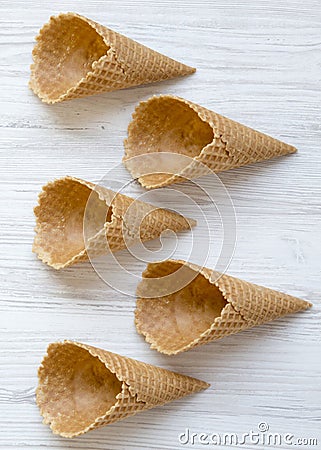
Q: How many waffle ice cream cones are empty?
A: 5